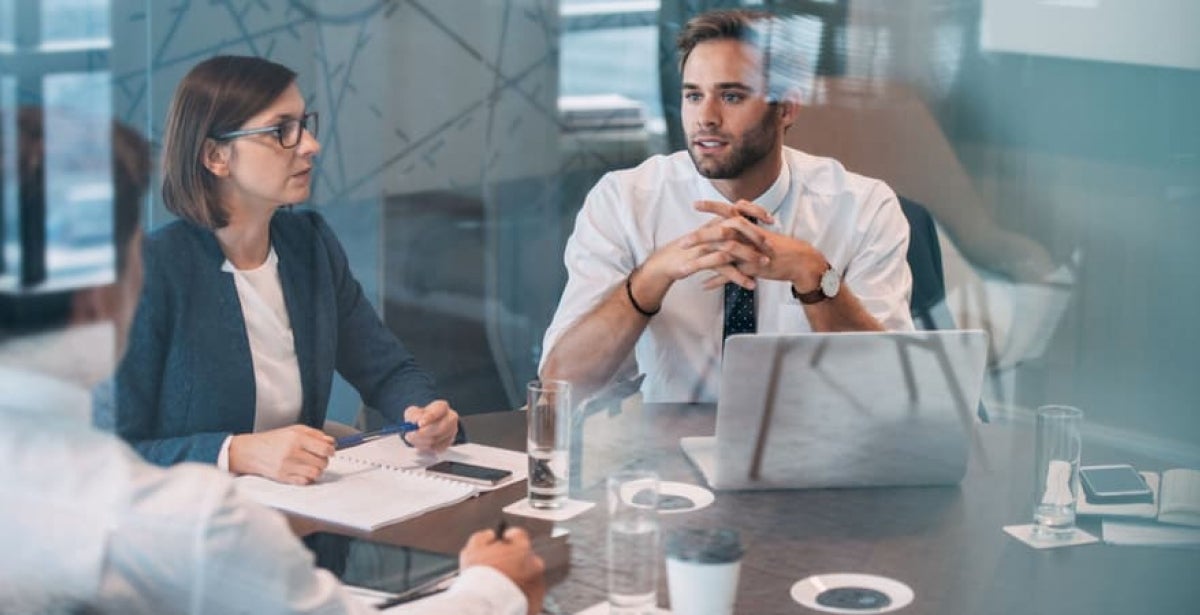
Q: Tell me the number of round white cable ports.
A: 2